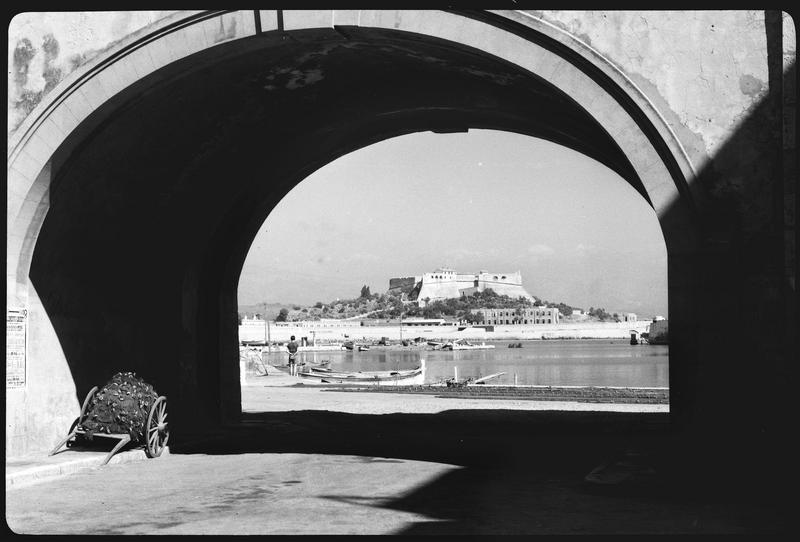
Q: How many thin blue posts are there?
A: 0